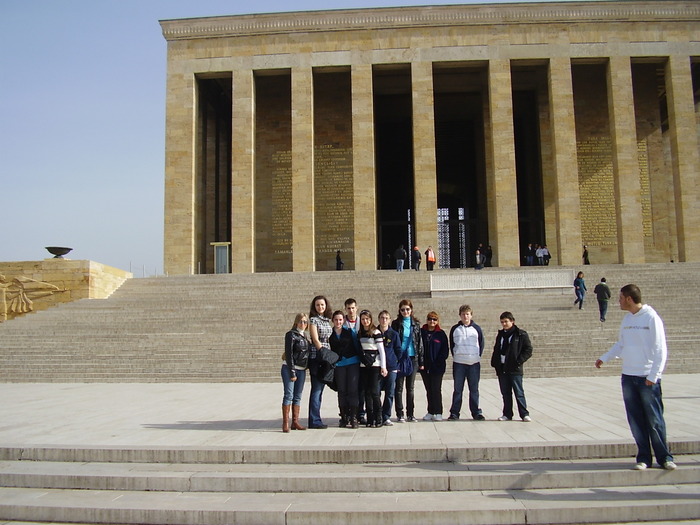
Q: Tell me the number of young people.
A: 11